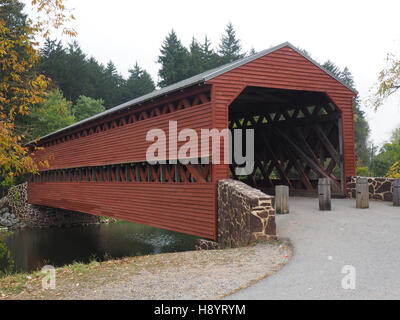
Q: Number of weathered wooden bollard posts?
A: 4